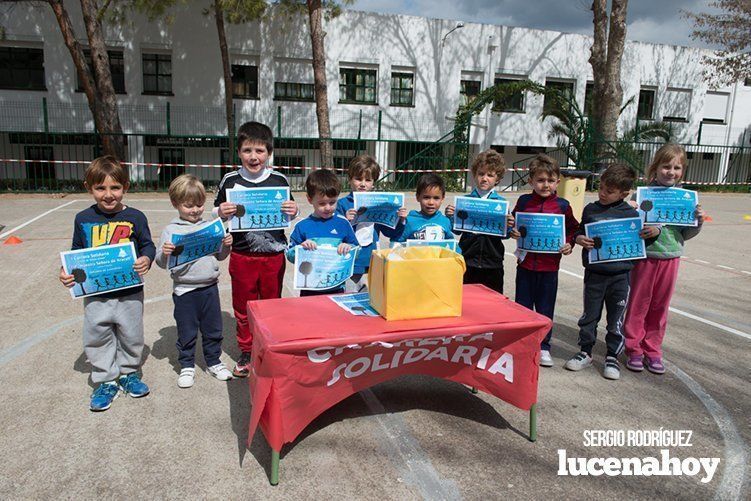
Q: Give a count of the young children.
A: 10